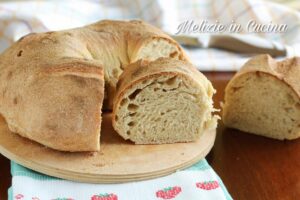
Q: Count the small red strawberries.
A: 4